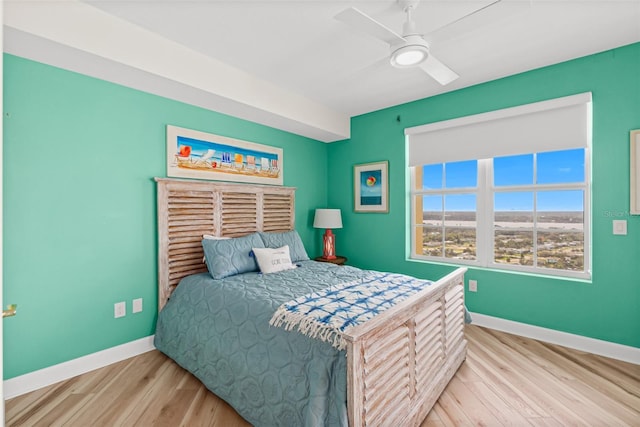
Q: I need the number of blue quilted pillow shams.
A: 2